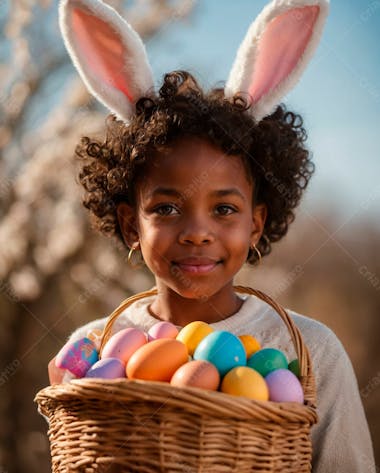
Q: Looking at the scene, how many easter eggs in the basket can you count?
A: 13